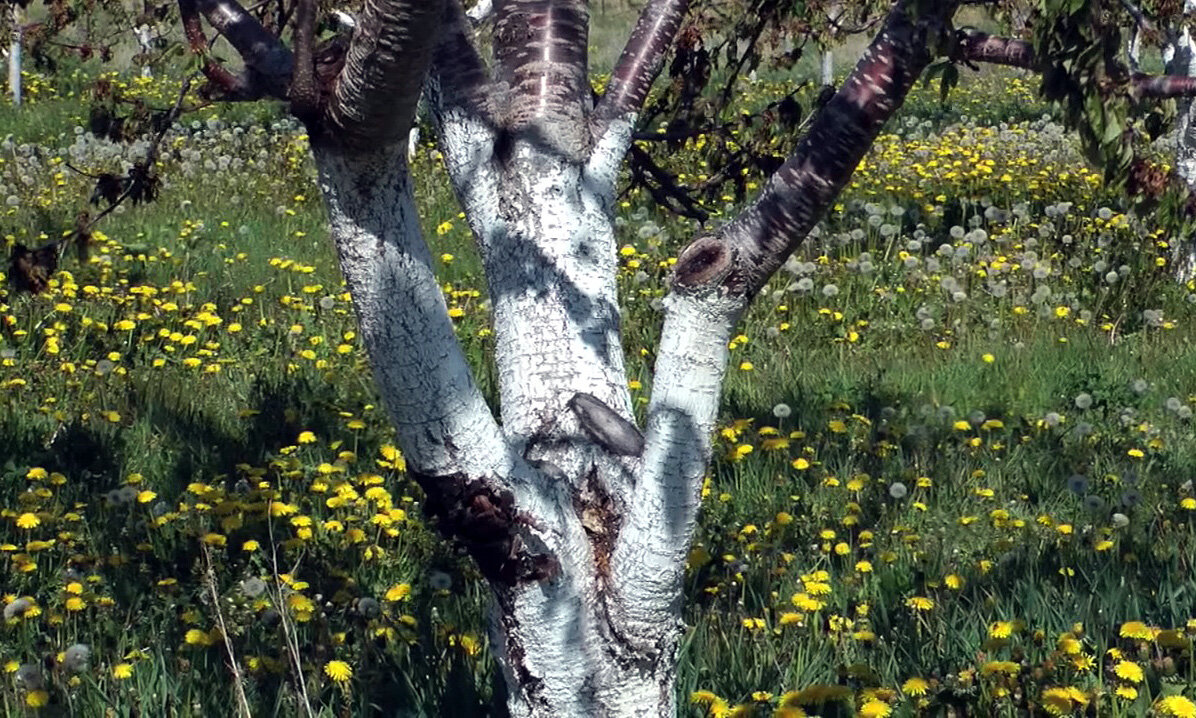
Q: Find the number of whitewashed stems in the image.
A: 3